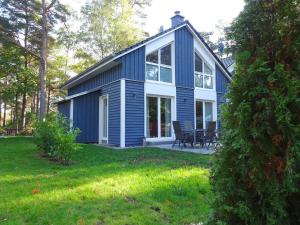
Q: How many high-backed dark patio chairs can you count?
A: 2